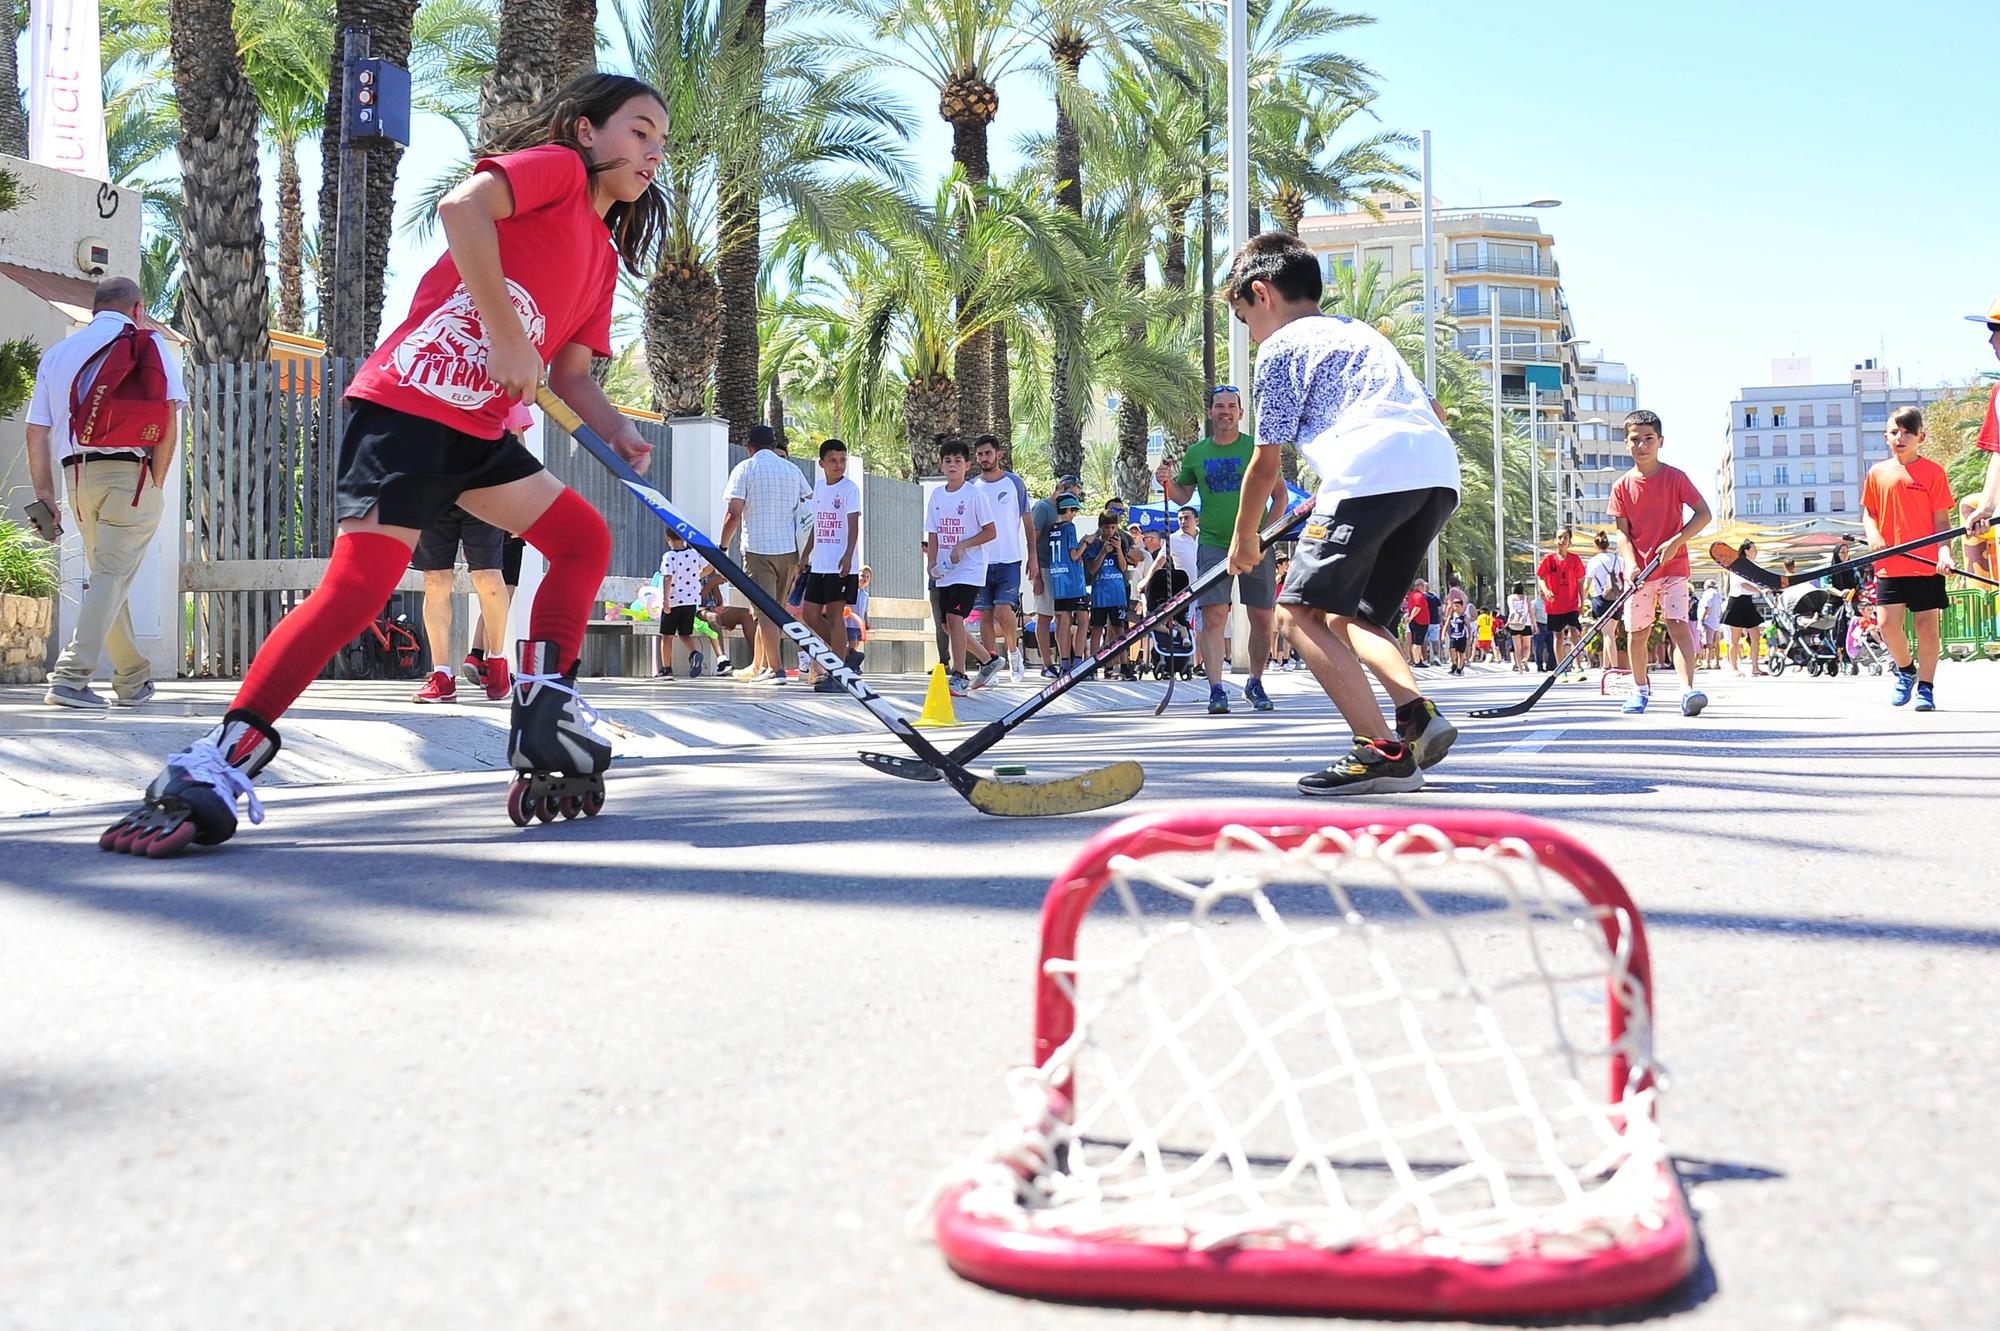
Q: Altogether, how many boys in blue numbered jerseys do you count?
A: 2